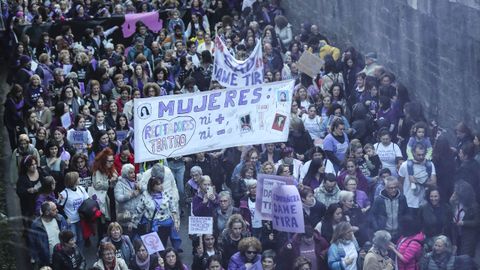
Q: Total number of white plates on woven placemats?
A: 0